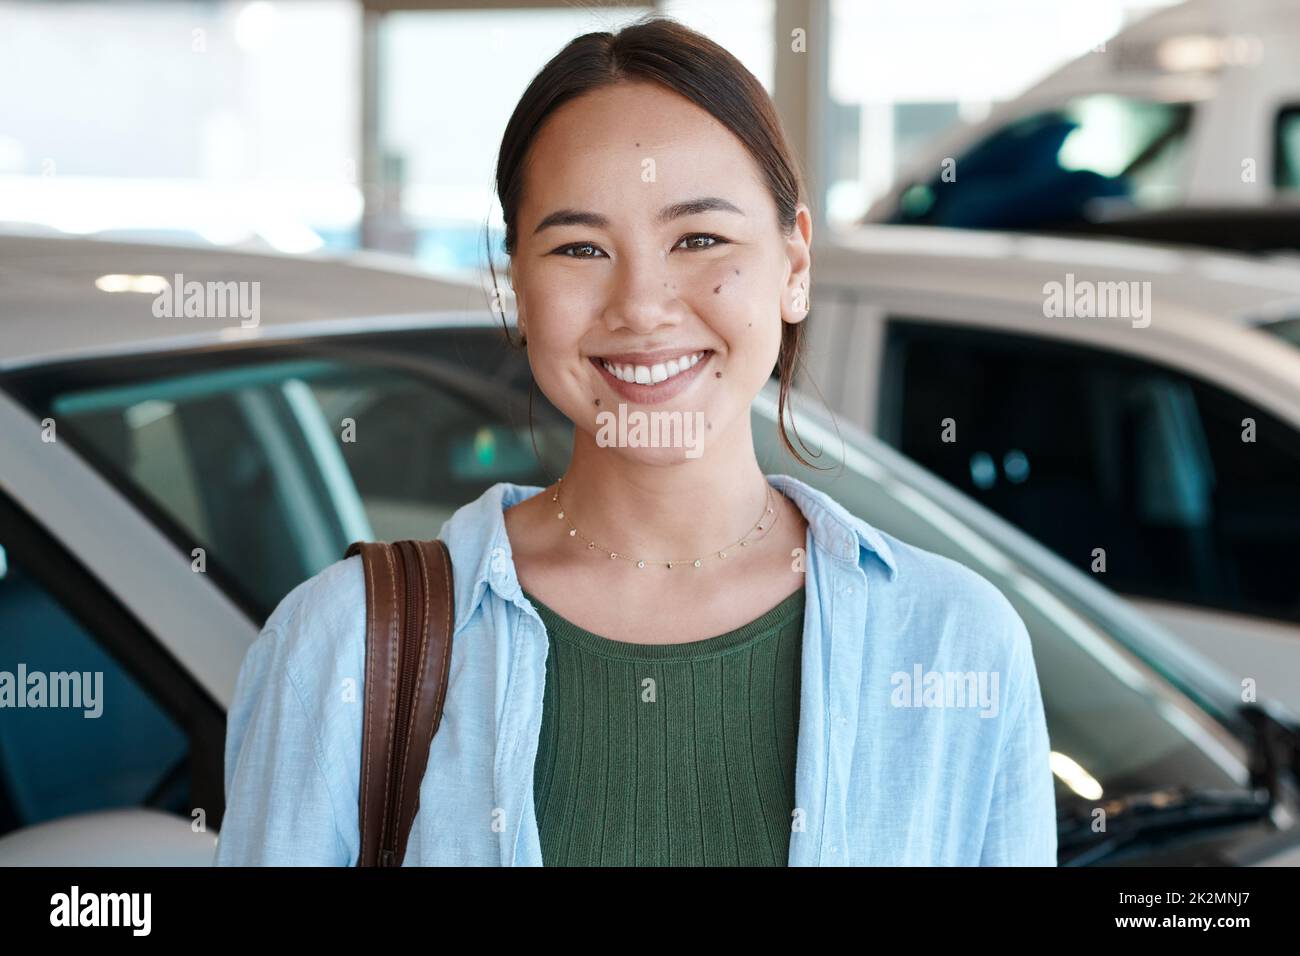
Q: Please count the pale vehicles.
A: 3